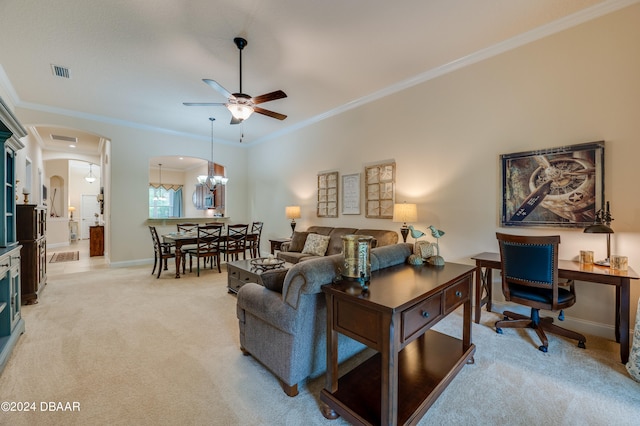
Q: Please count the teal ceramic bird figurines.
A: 2